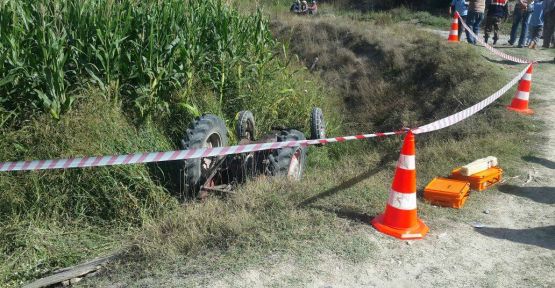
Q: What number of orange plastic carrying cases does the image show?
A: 2